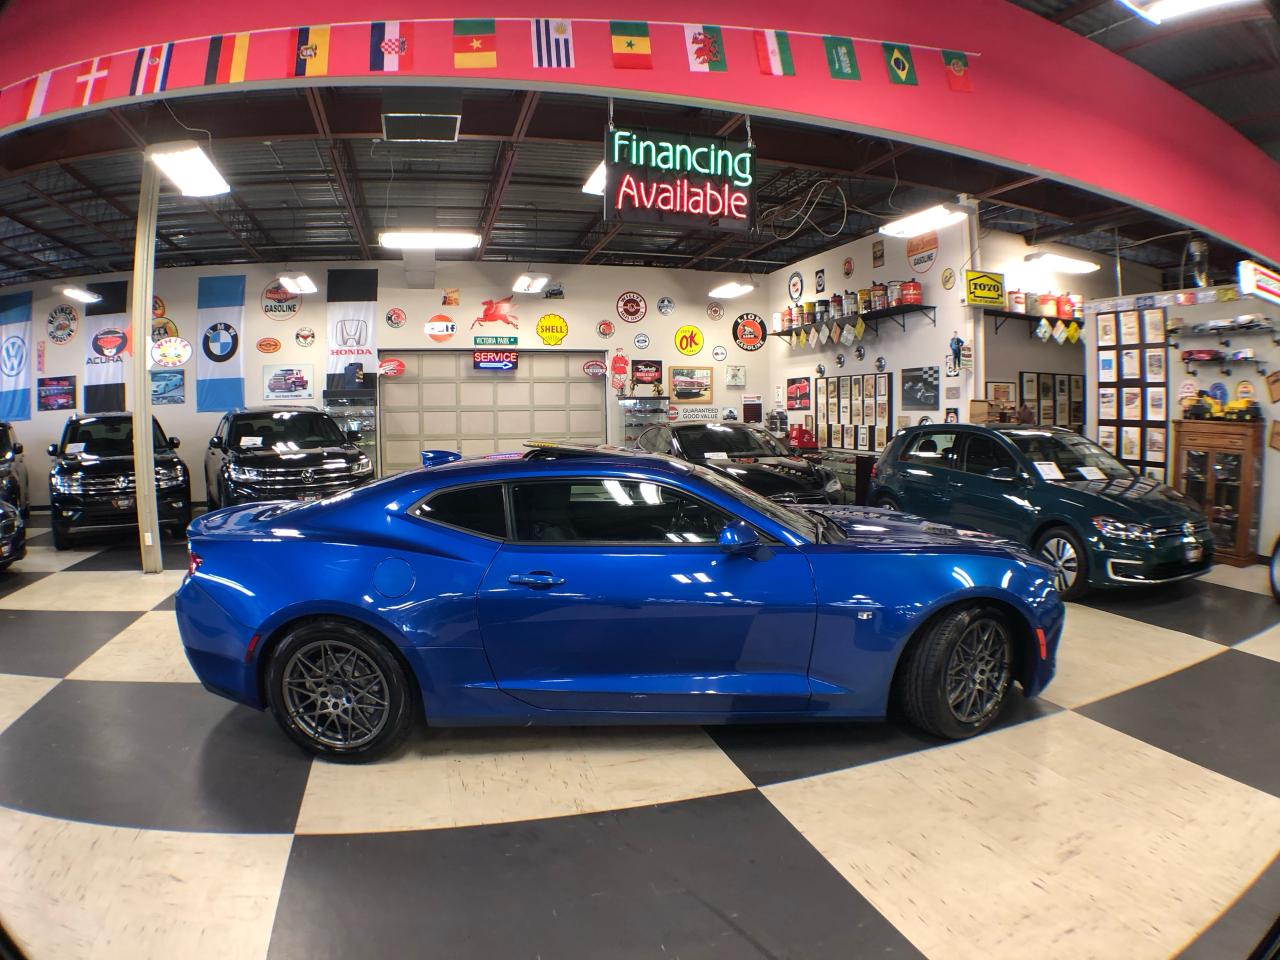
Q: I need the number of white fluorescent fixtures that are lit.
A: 10